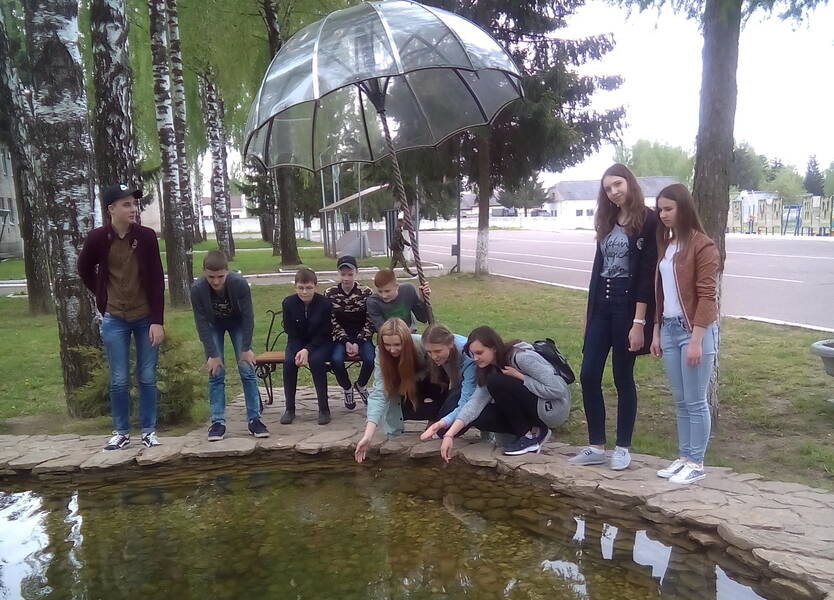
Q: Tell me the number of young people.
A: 10